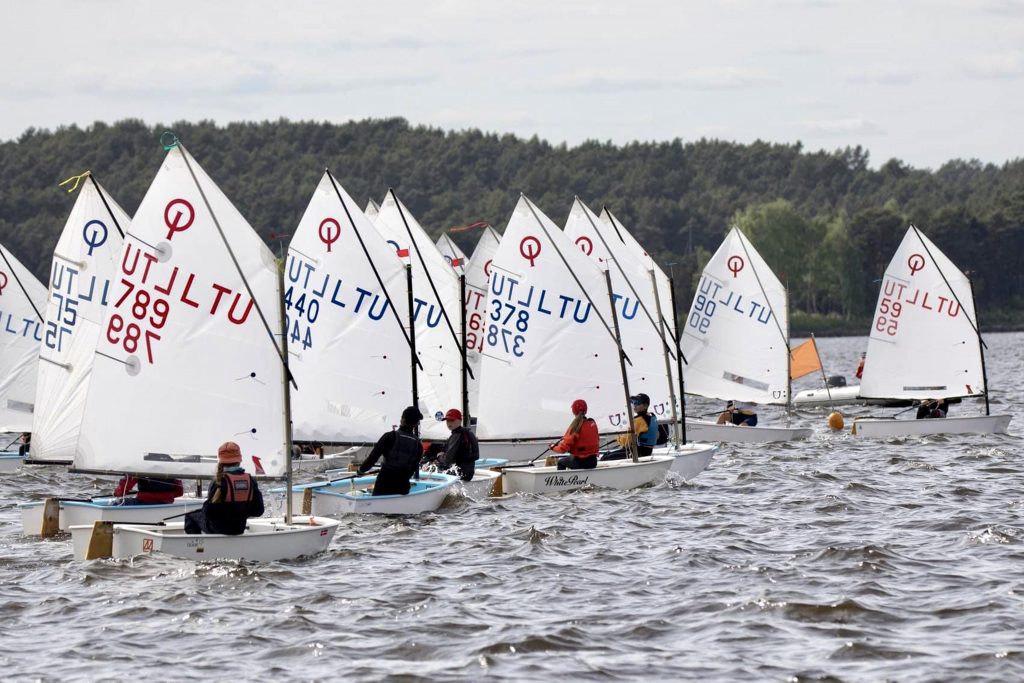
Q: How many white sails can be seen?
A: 13